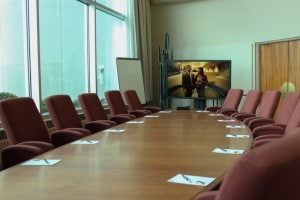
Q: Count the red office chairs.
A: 11